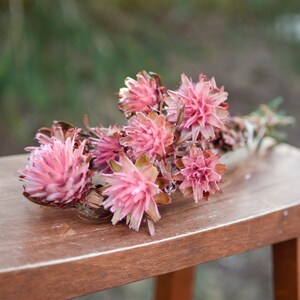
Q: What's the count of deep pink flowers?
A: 7